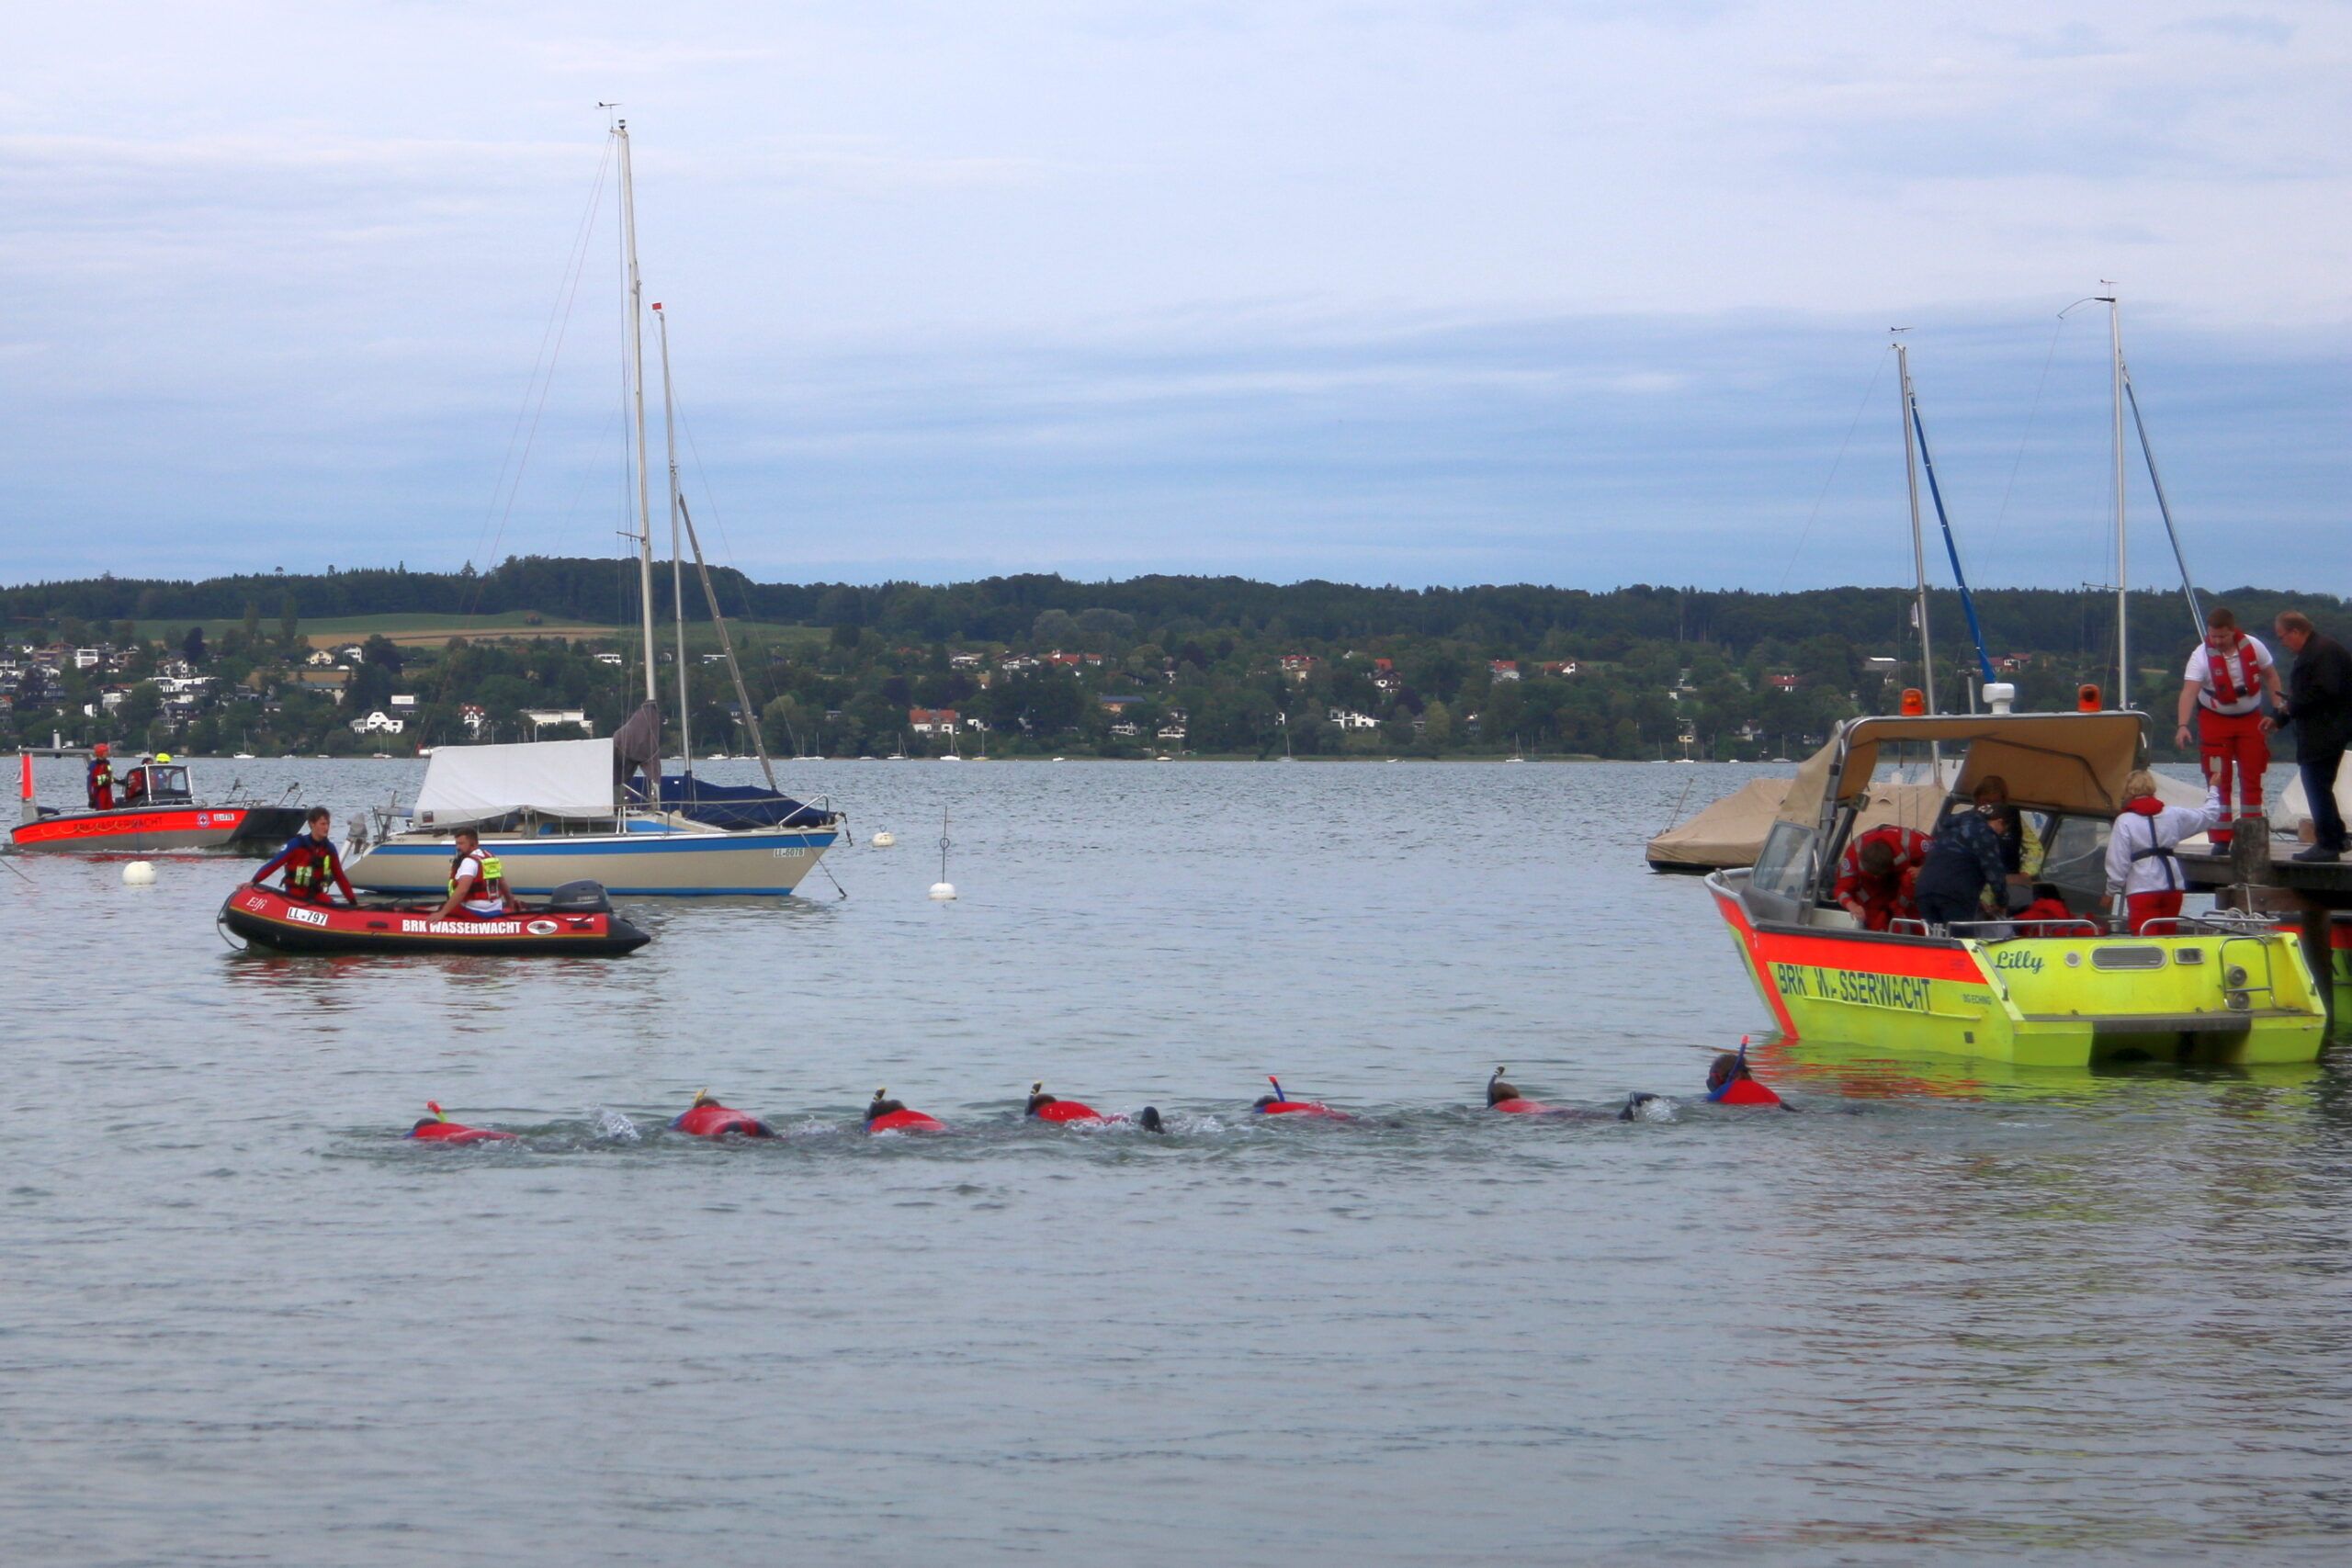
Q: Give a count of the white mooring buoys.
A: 3